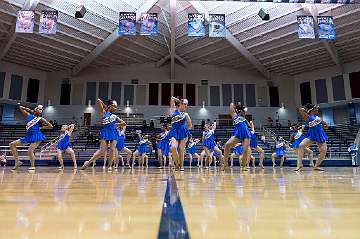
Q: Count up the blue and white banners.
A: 8